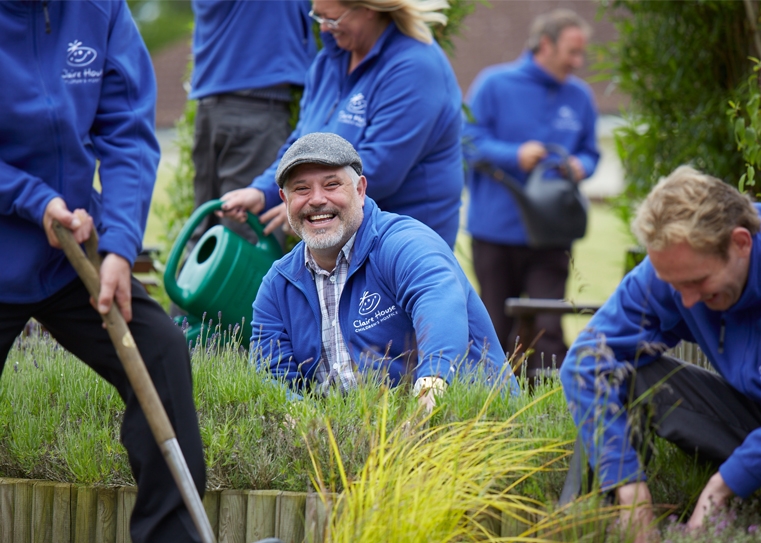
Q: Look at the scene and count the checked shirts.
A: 1